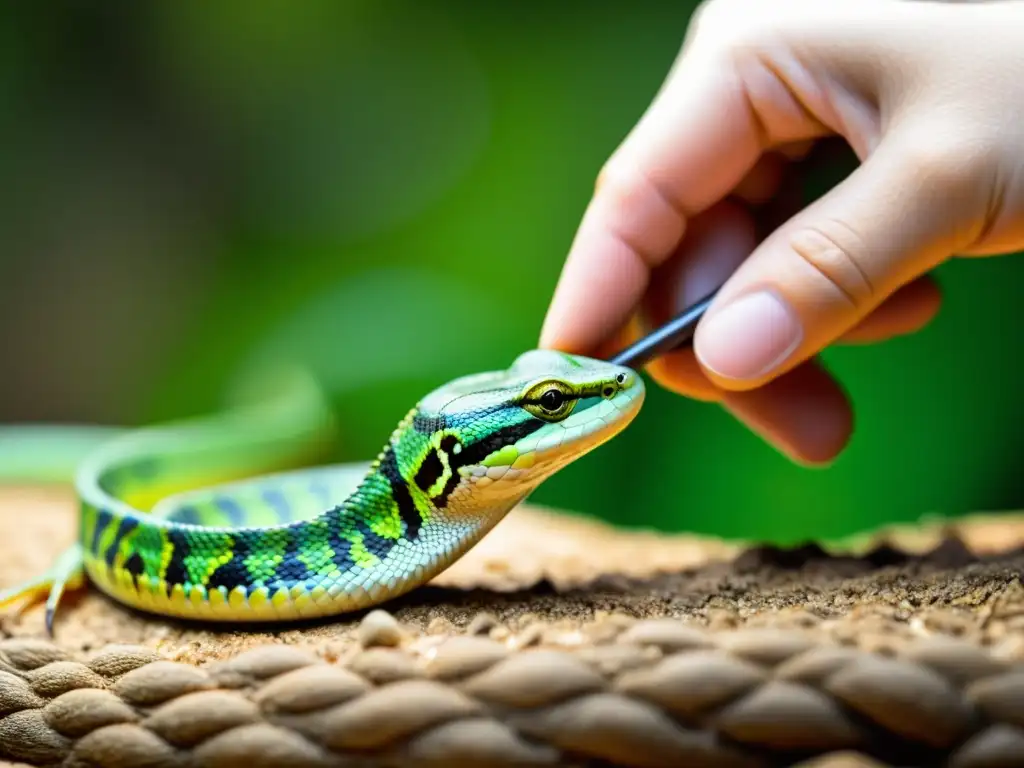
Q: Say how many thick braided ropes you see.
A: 1